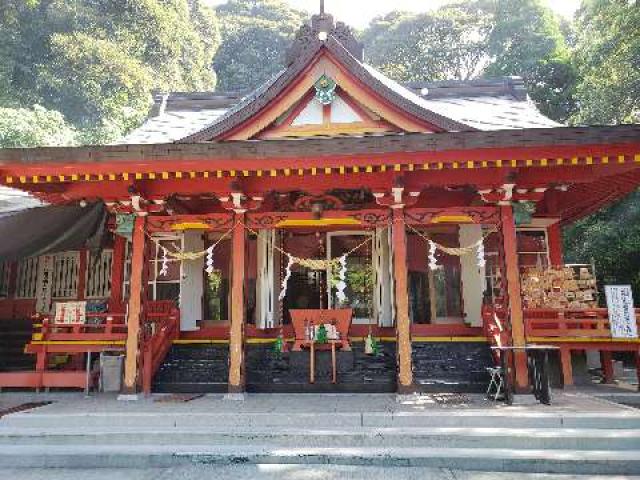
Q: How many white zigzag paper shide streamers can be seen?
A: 6